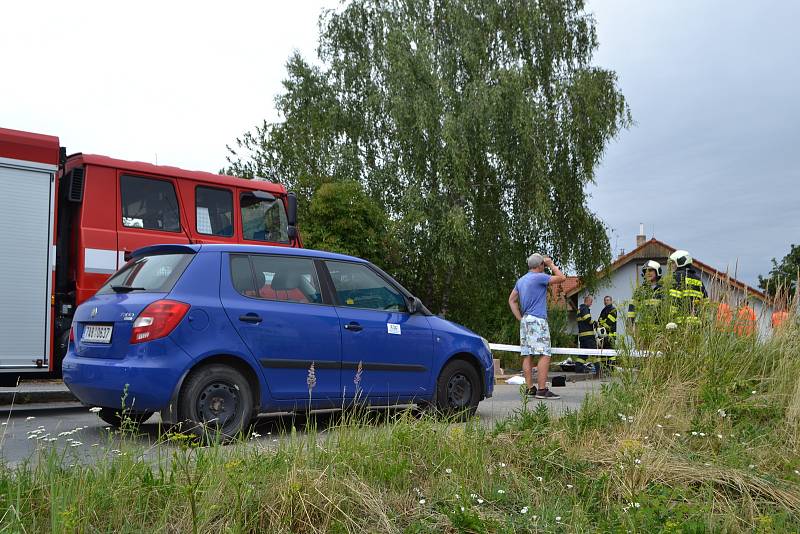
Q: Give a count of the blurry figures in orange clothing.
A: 3